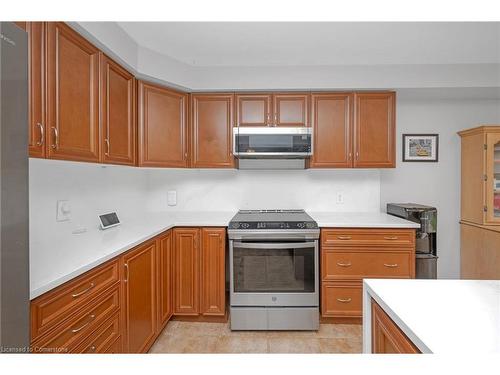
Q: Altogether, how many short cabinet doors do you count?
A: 2